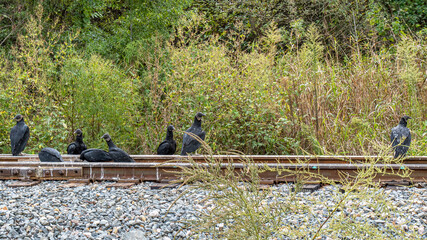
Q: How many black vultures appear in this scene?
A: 8